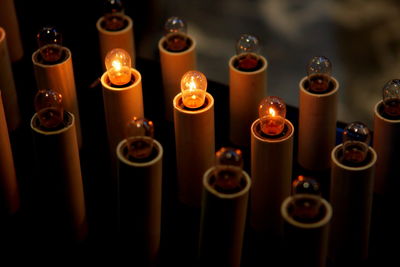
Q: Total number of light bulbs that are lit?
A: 3